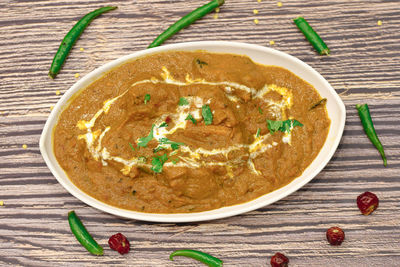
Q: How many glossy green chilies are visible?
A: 6